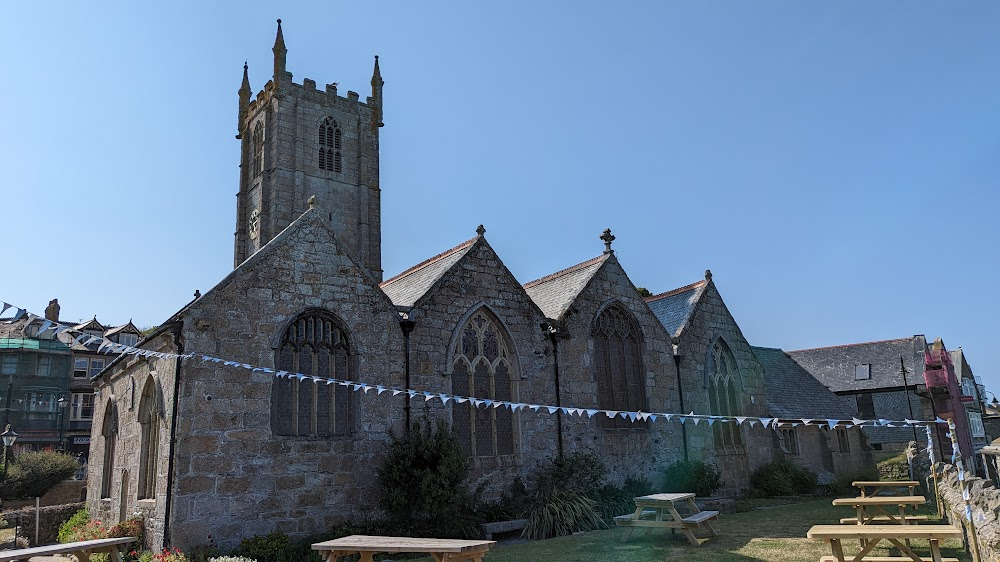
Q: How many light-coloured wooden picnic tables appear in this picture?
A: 6